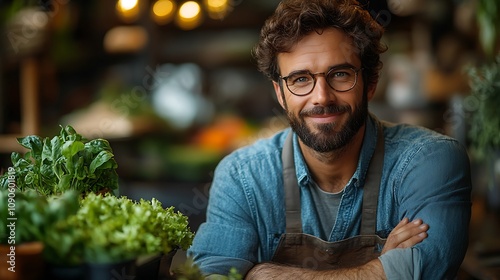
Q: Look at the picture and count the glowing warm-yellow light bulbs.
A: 4